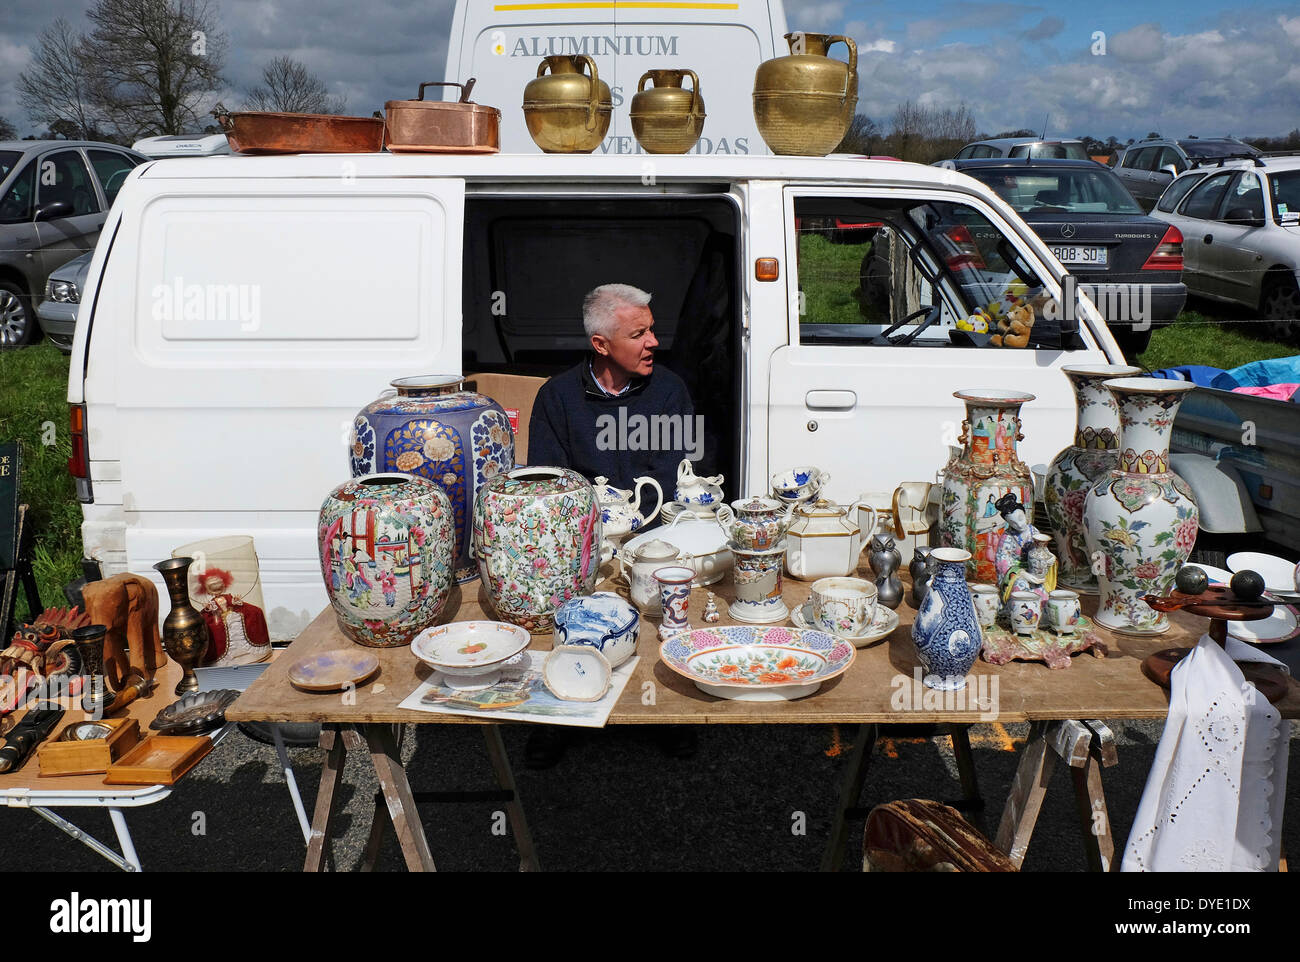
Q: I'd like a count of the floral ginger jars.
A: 3